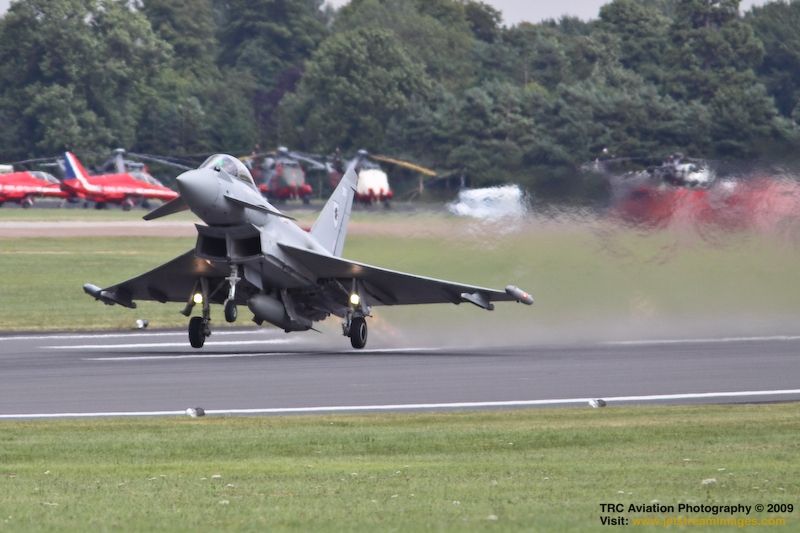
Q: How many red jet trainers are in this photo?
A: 2